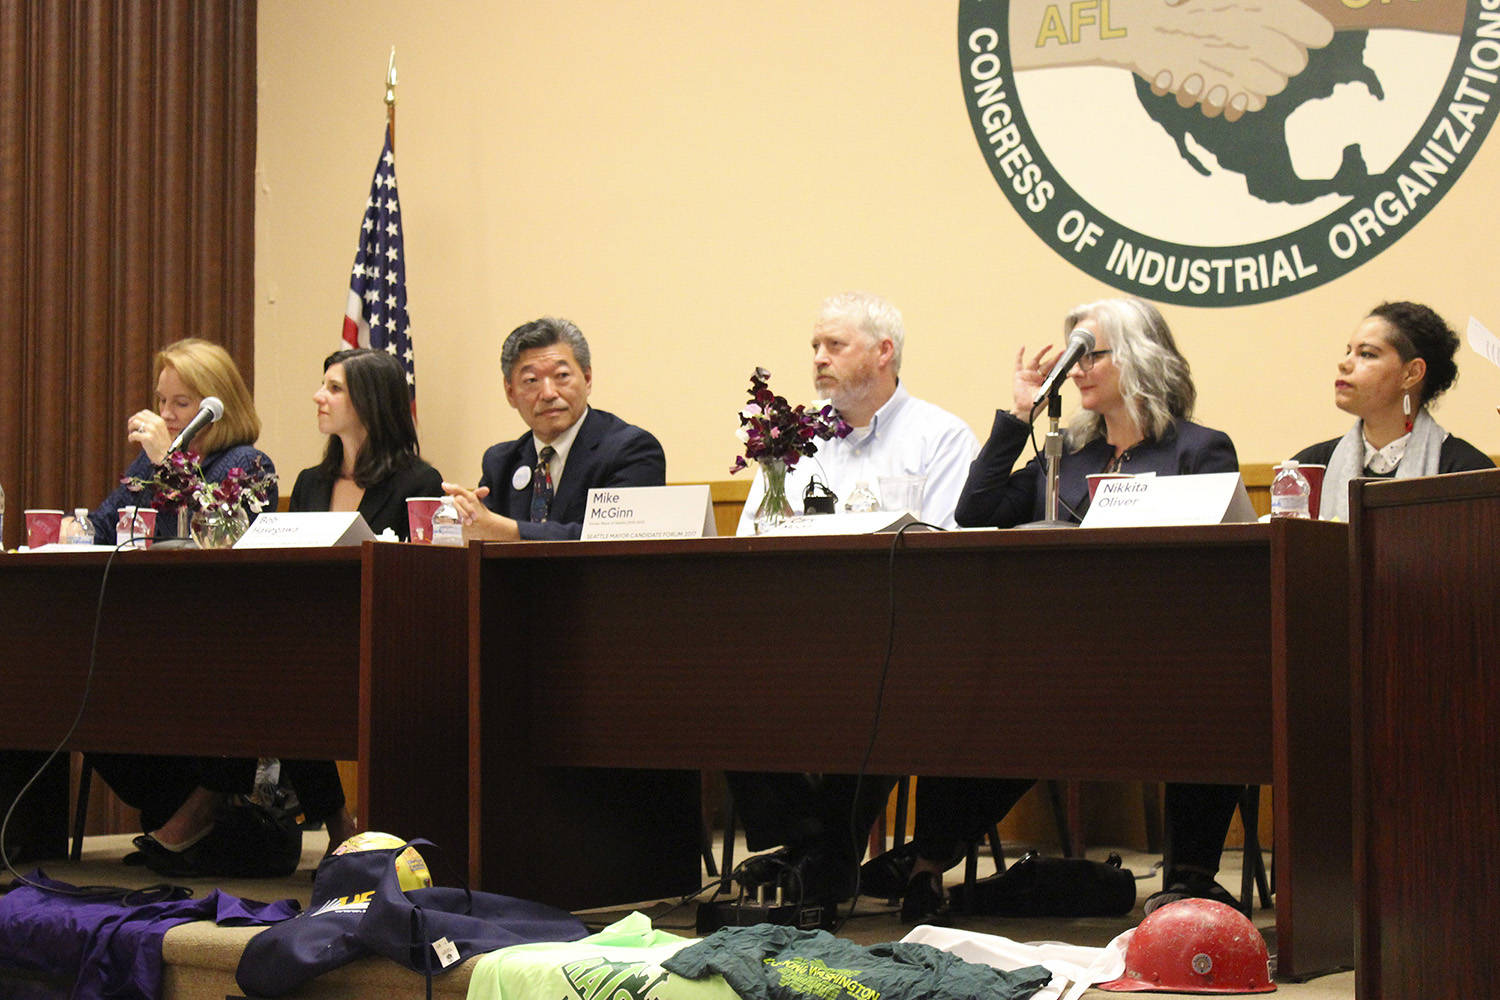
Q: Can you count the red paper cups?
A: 5